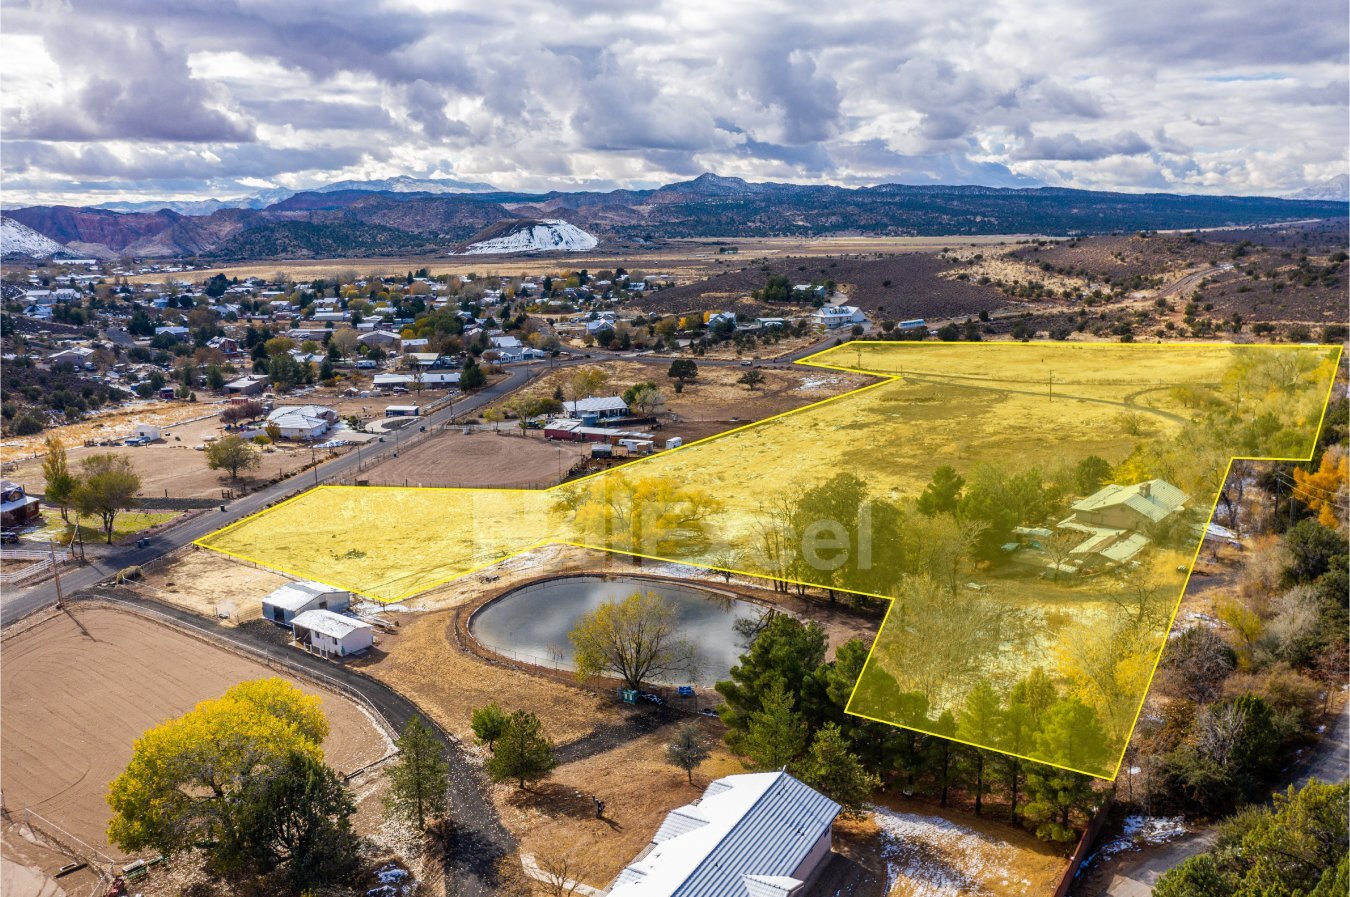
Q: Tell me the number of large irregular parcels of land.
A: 1